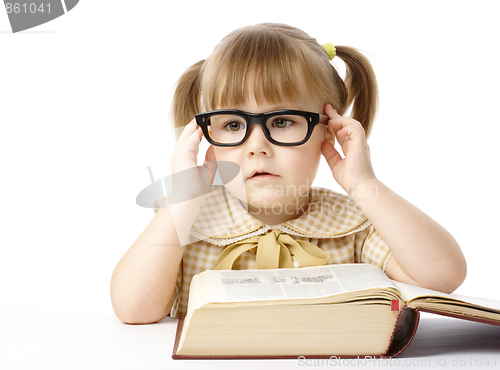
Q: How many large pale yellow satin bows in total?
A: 1